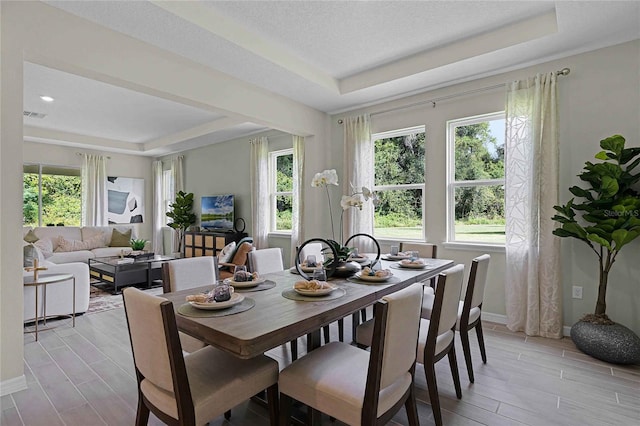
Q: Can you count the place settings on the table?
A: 8